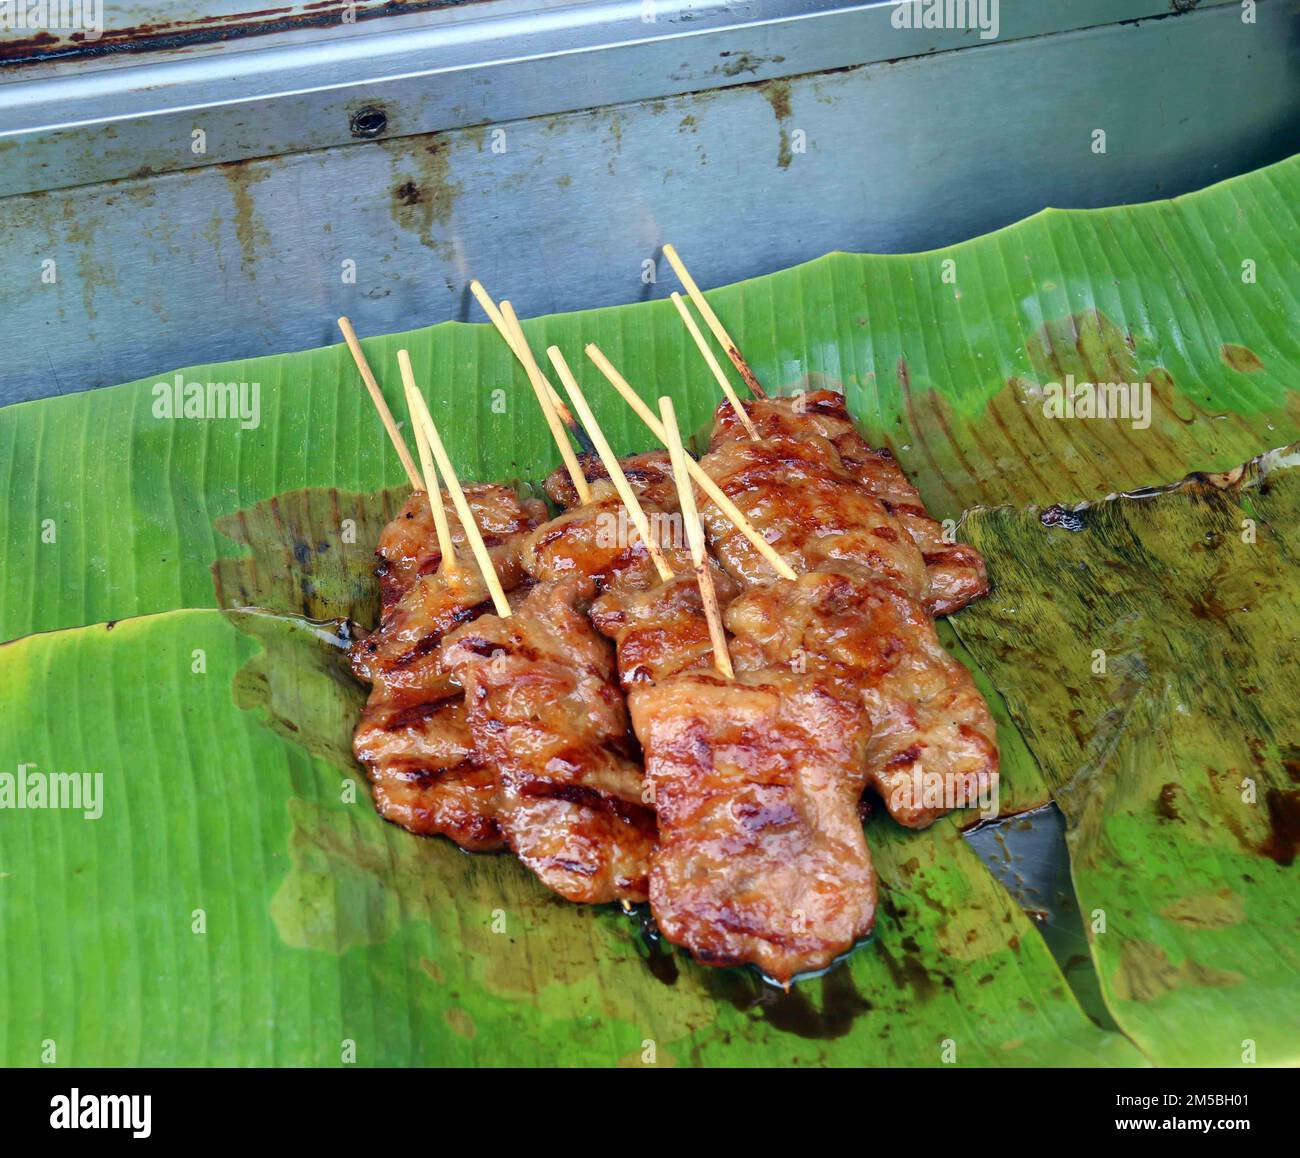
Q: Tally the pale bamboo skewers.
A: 10